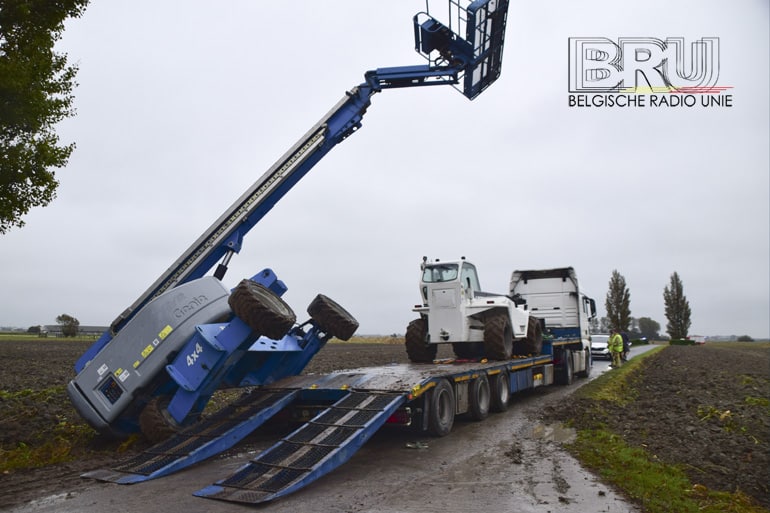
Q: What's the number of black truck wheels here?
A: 5